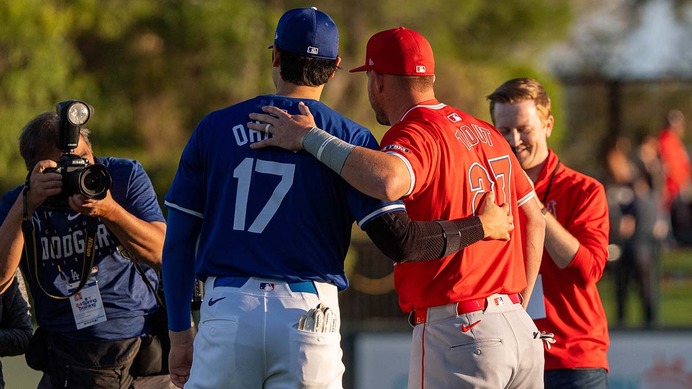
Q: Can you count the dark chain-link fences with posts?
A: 1